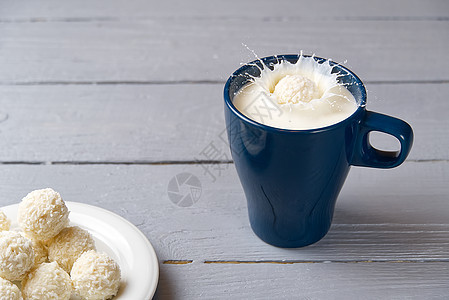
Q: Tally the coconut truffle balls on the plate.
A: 8